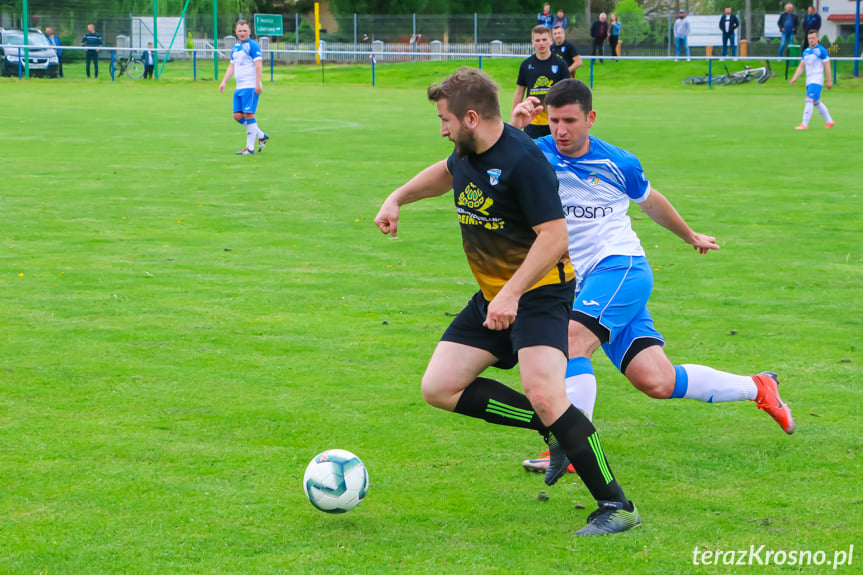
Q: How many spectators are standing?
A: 11